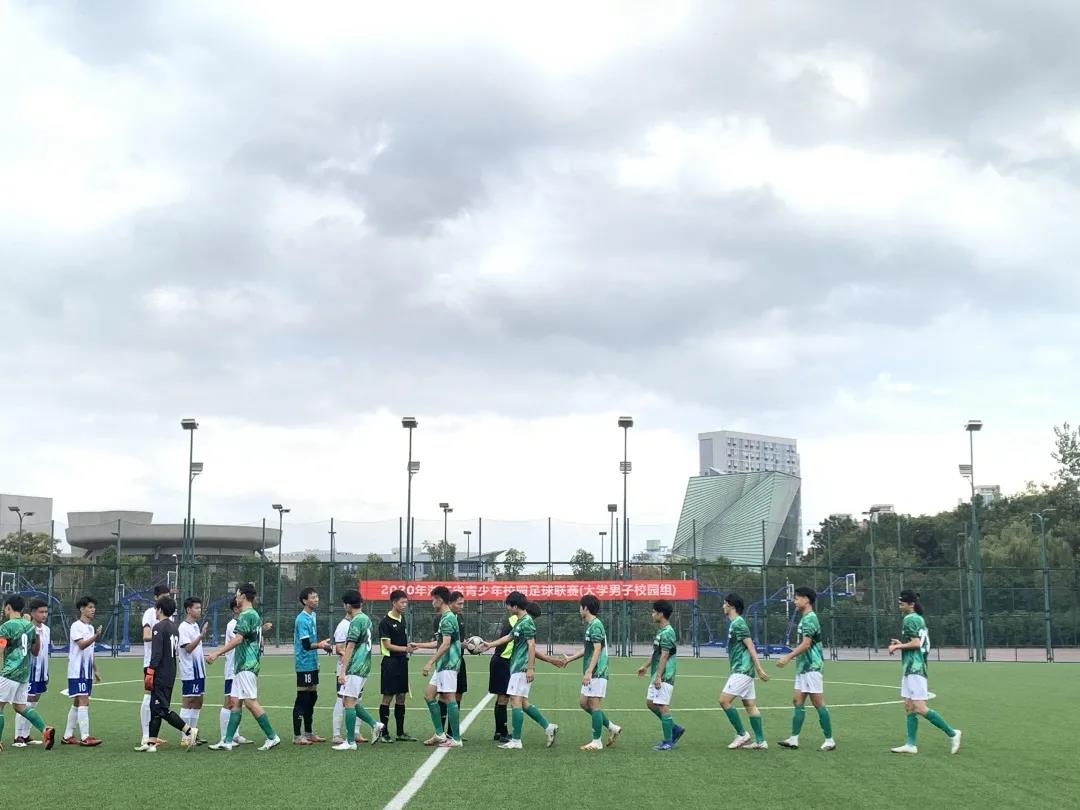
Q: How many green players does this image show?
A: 10